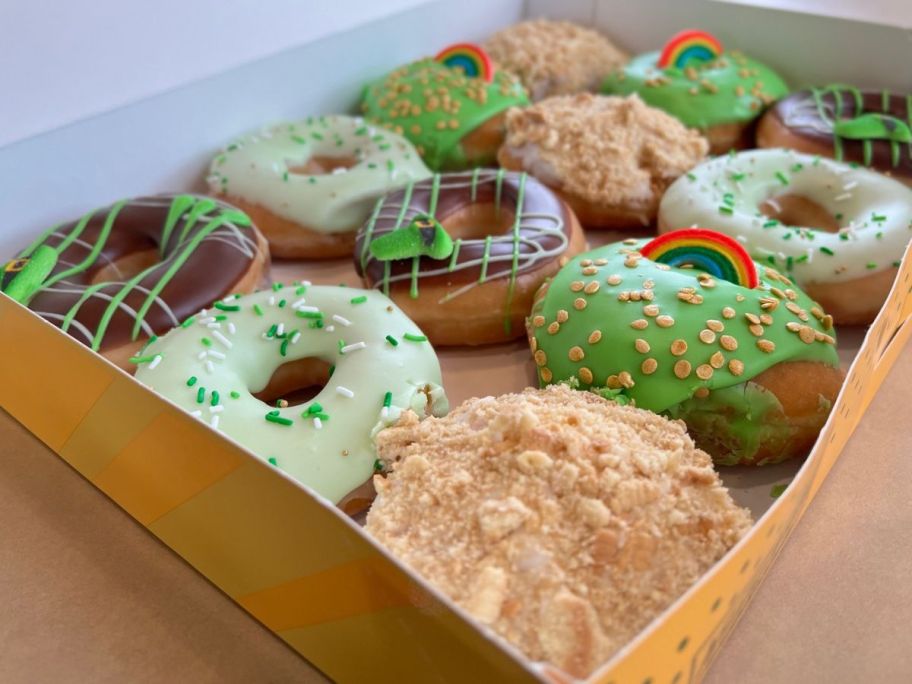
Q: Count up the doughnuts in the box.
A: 12